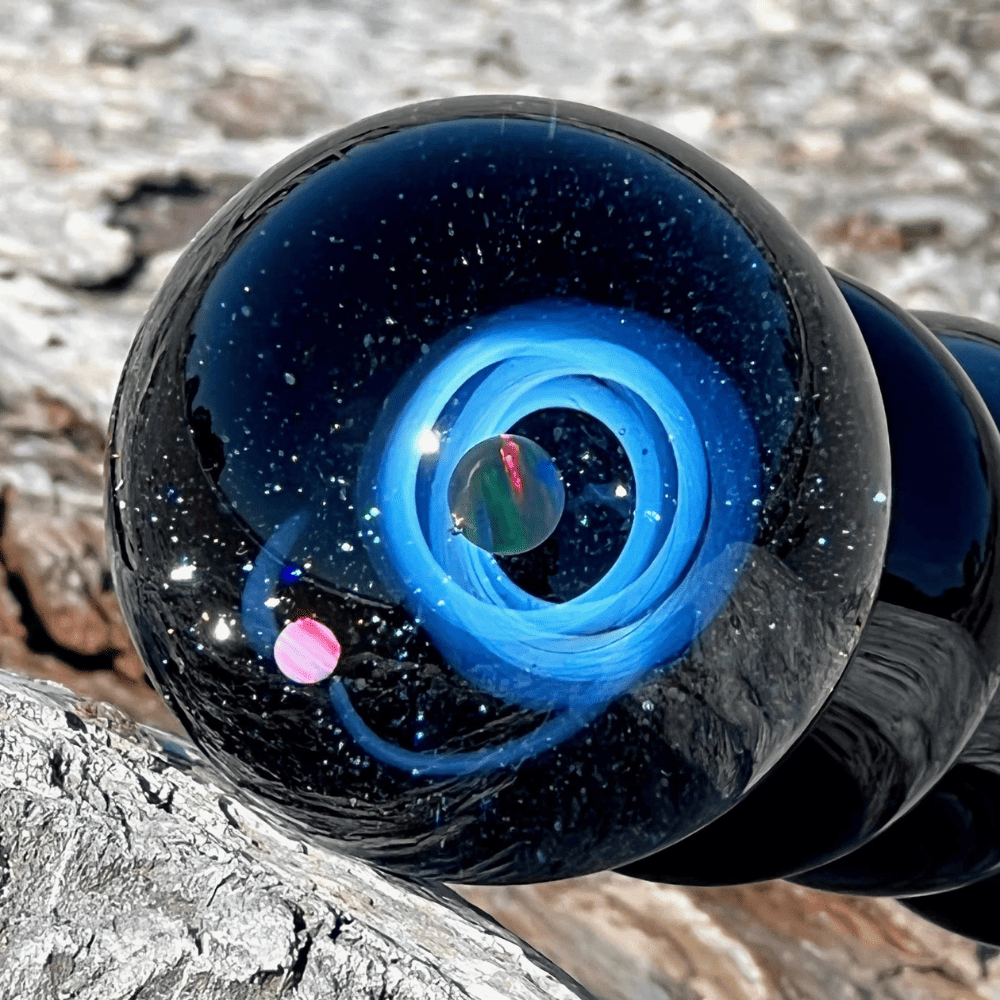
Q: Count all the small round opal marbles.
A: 2